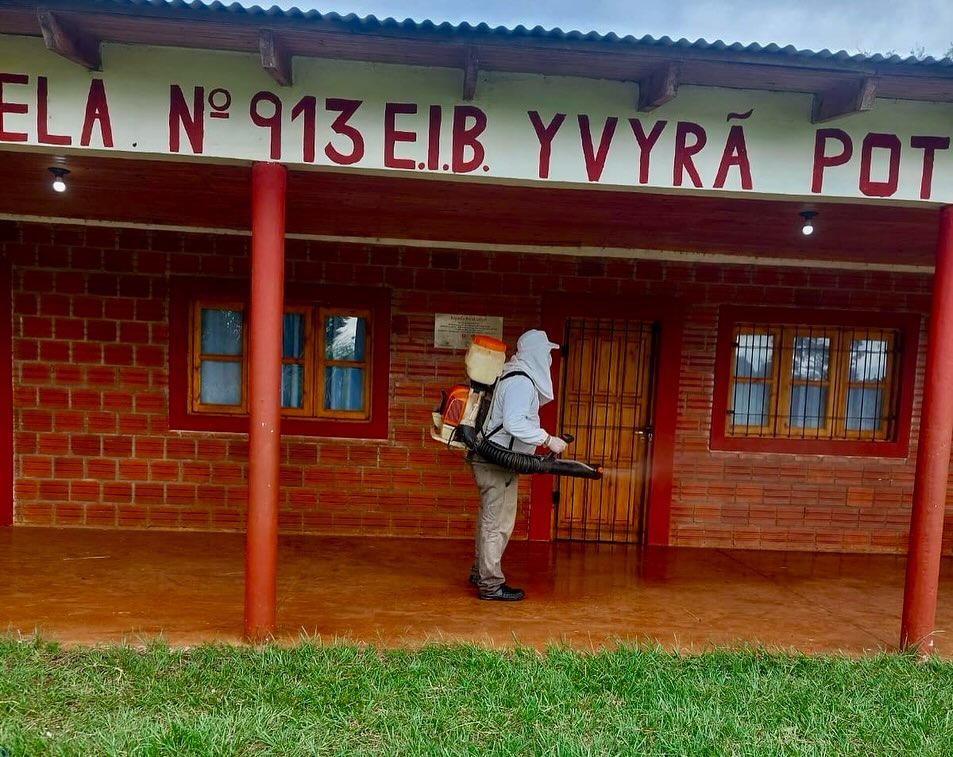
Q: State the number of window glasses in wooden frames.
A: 12